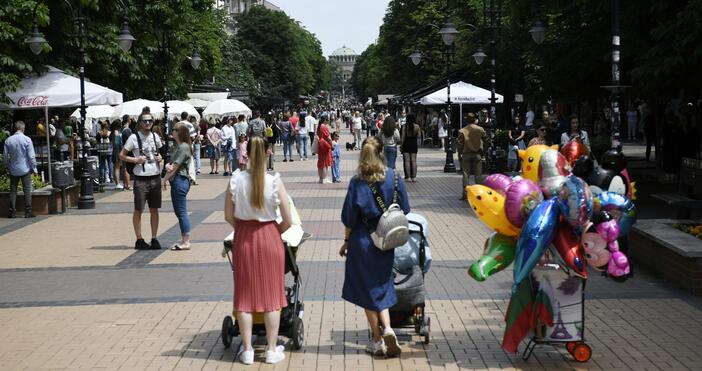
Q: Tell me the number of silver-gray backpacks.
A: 1